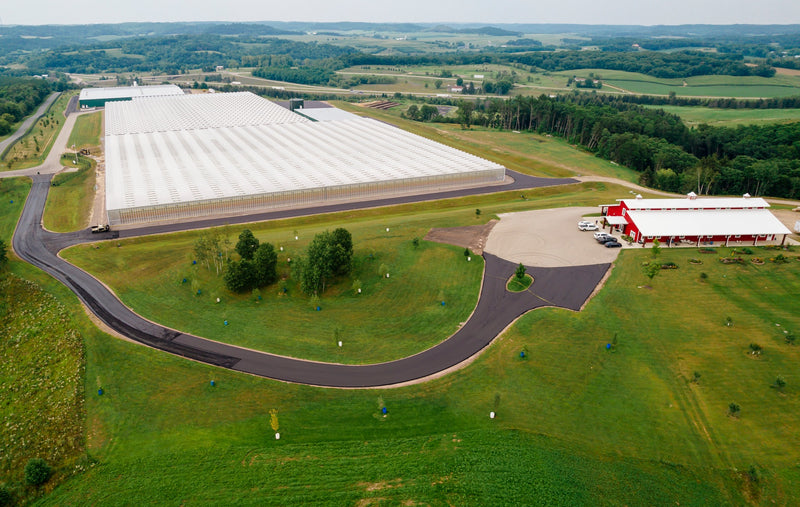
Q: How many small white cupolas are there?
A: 3